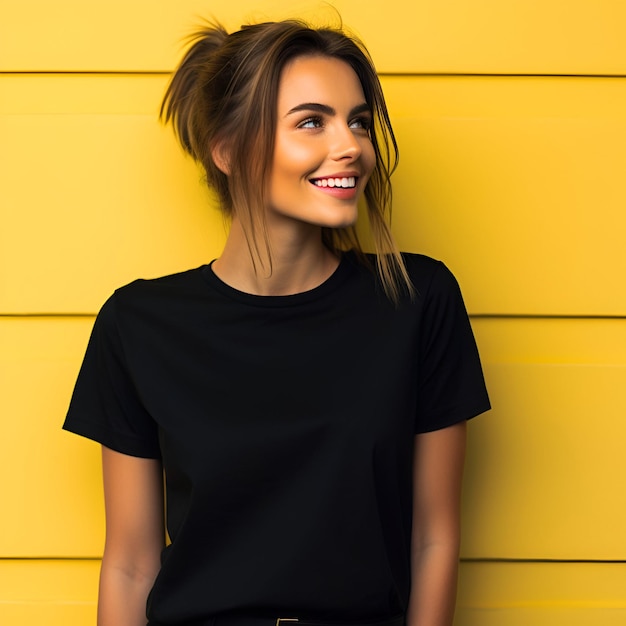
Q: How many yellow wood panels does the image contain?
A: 4